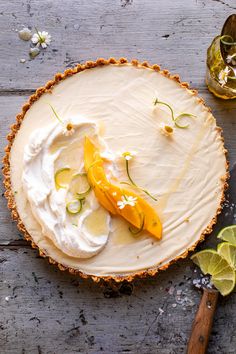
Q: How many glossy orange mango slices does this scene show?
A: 3